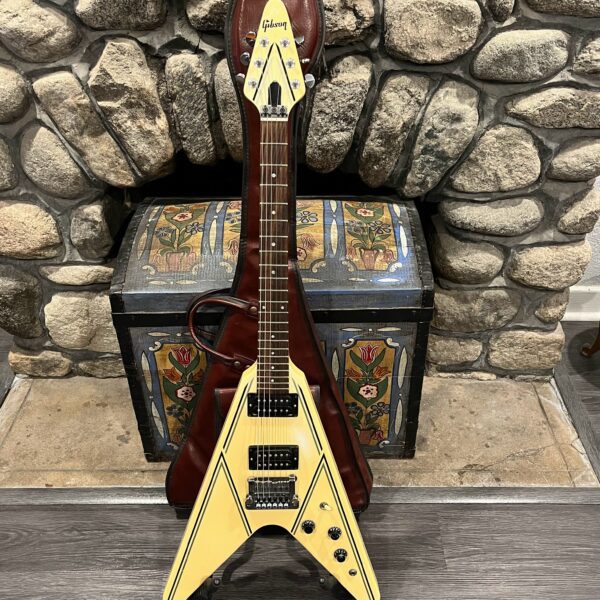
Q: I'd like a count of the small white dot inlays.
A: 10